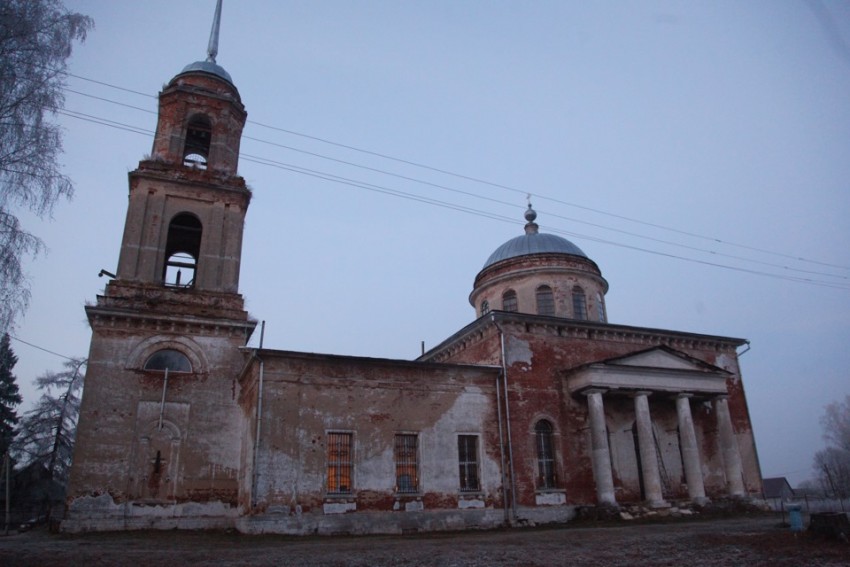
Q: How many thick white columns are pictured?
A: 4